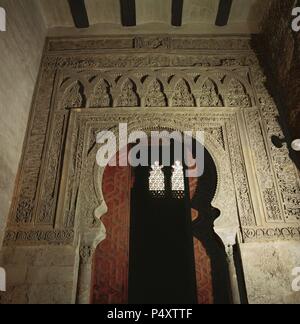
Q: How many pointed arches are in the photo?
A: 7